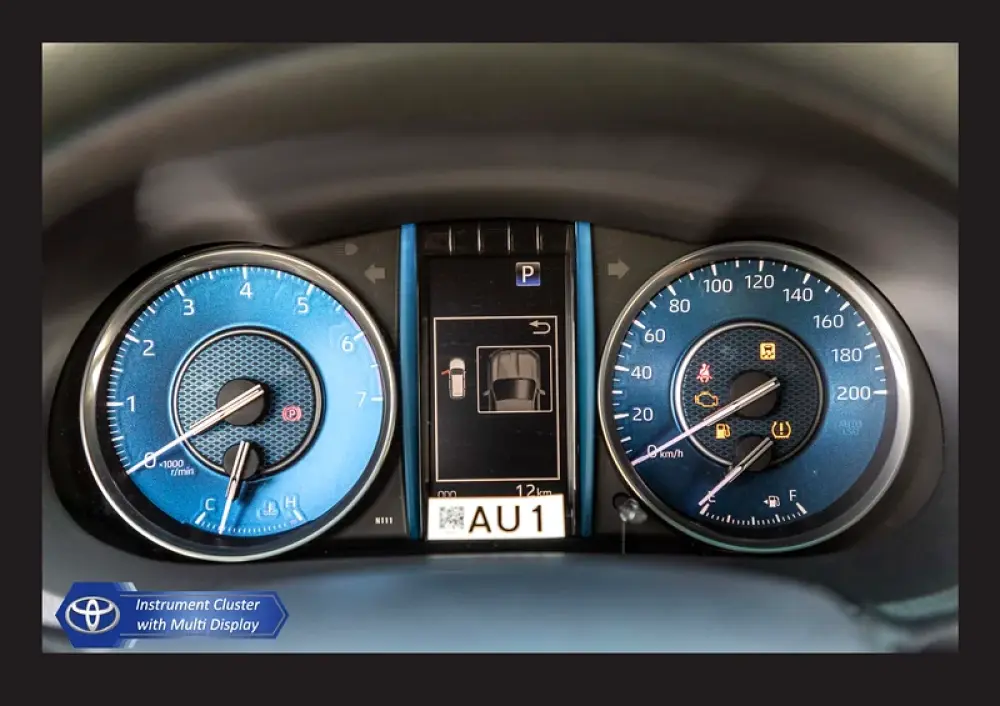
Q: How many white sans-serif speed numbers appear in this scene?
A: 11